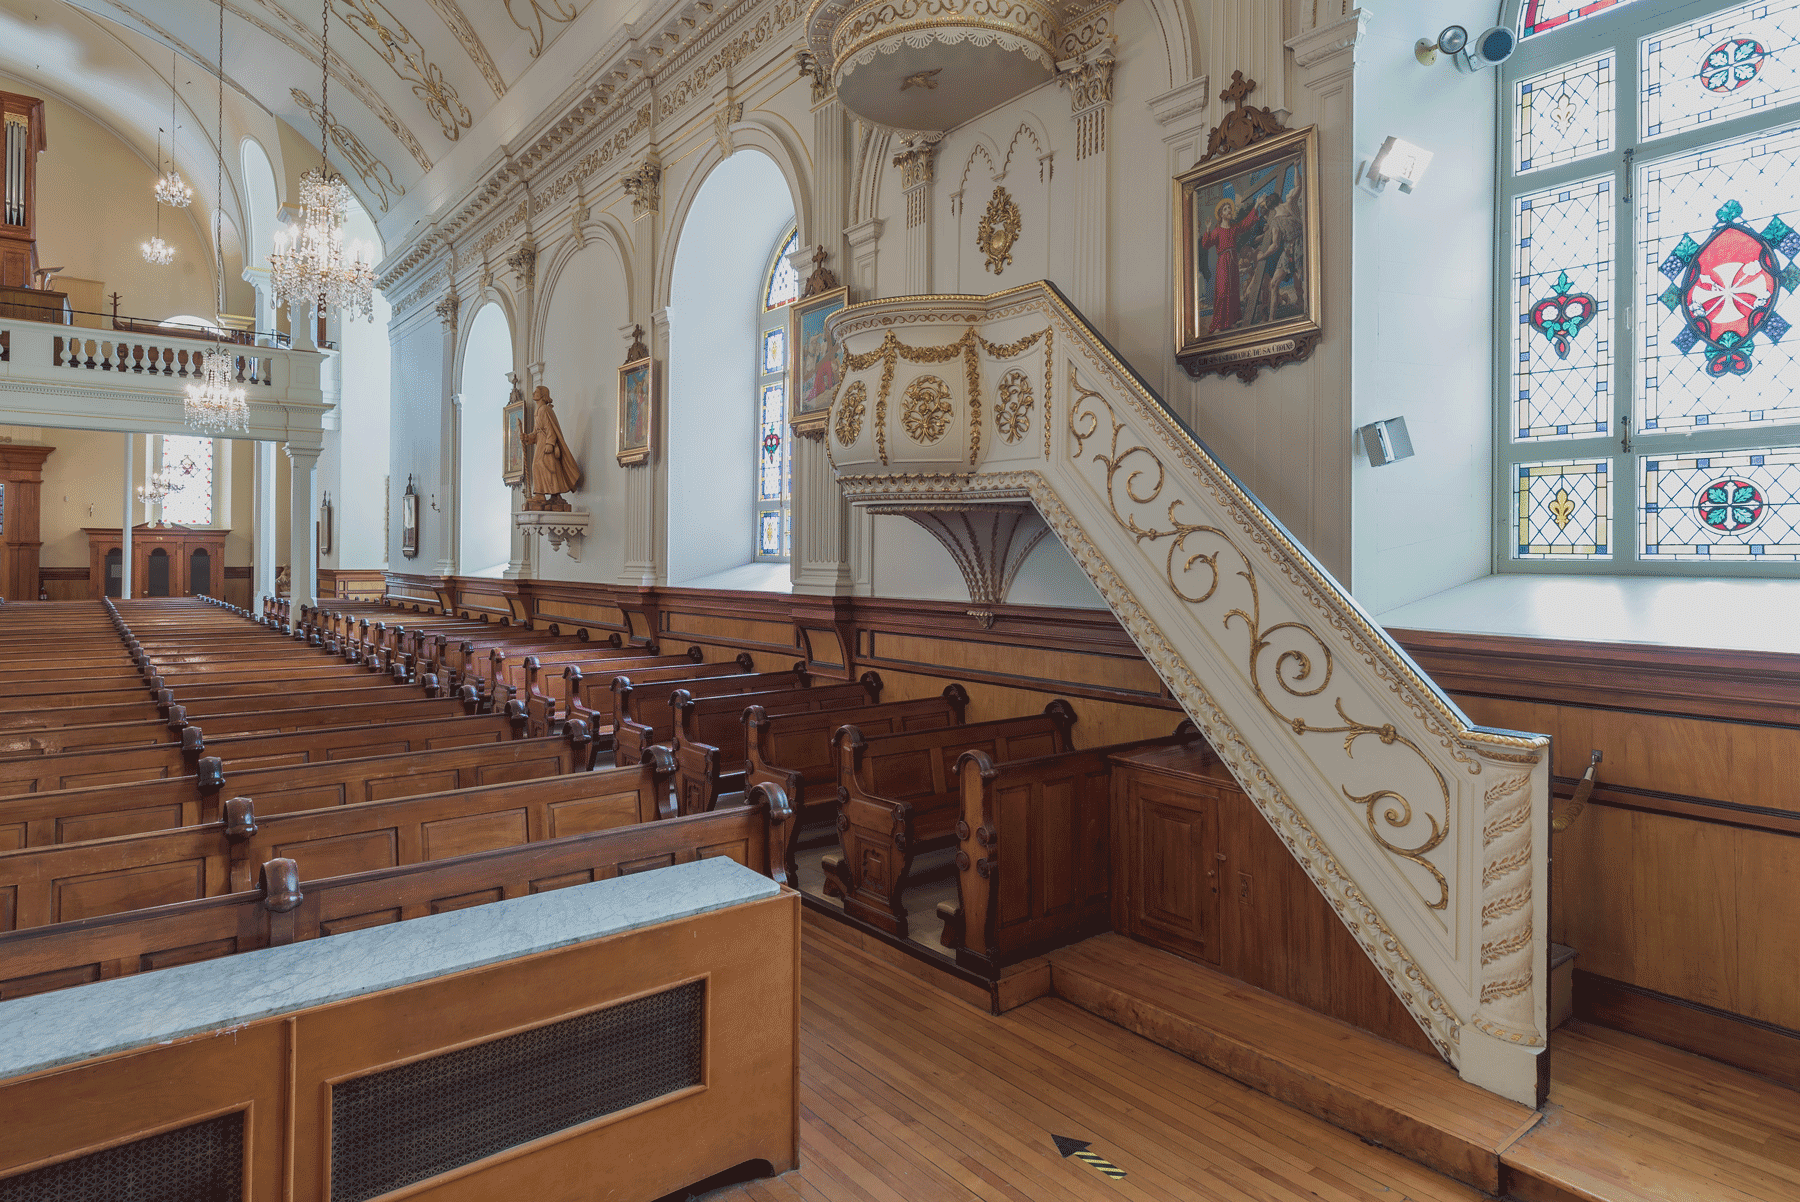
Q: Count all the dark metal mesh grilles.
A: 2